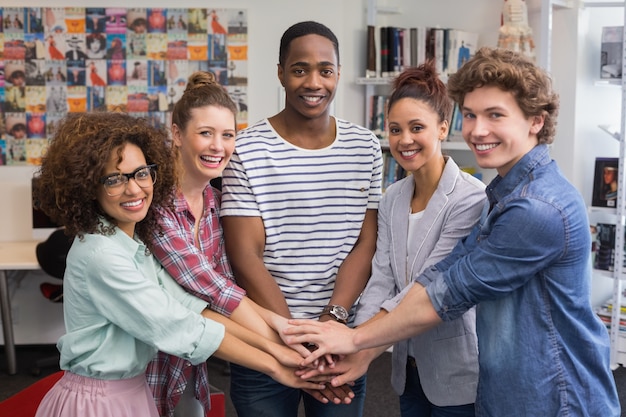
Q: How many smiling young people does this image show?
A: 5